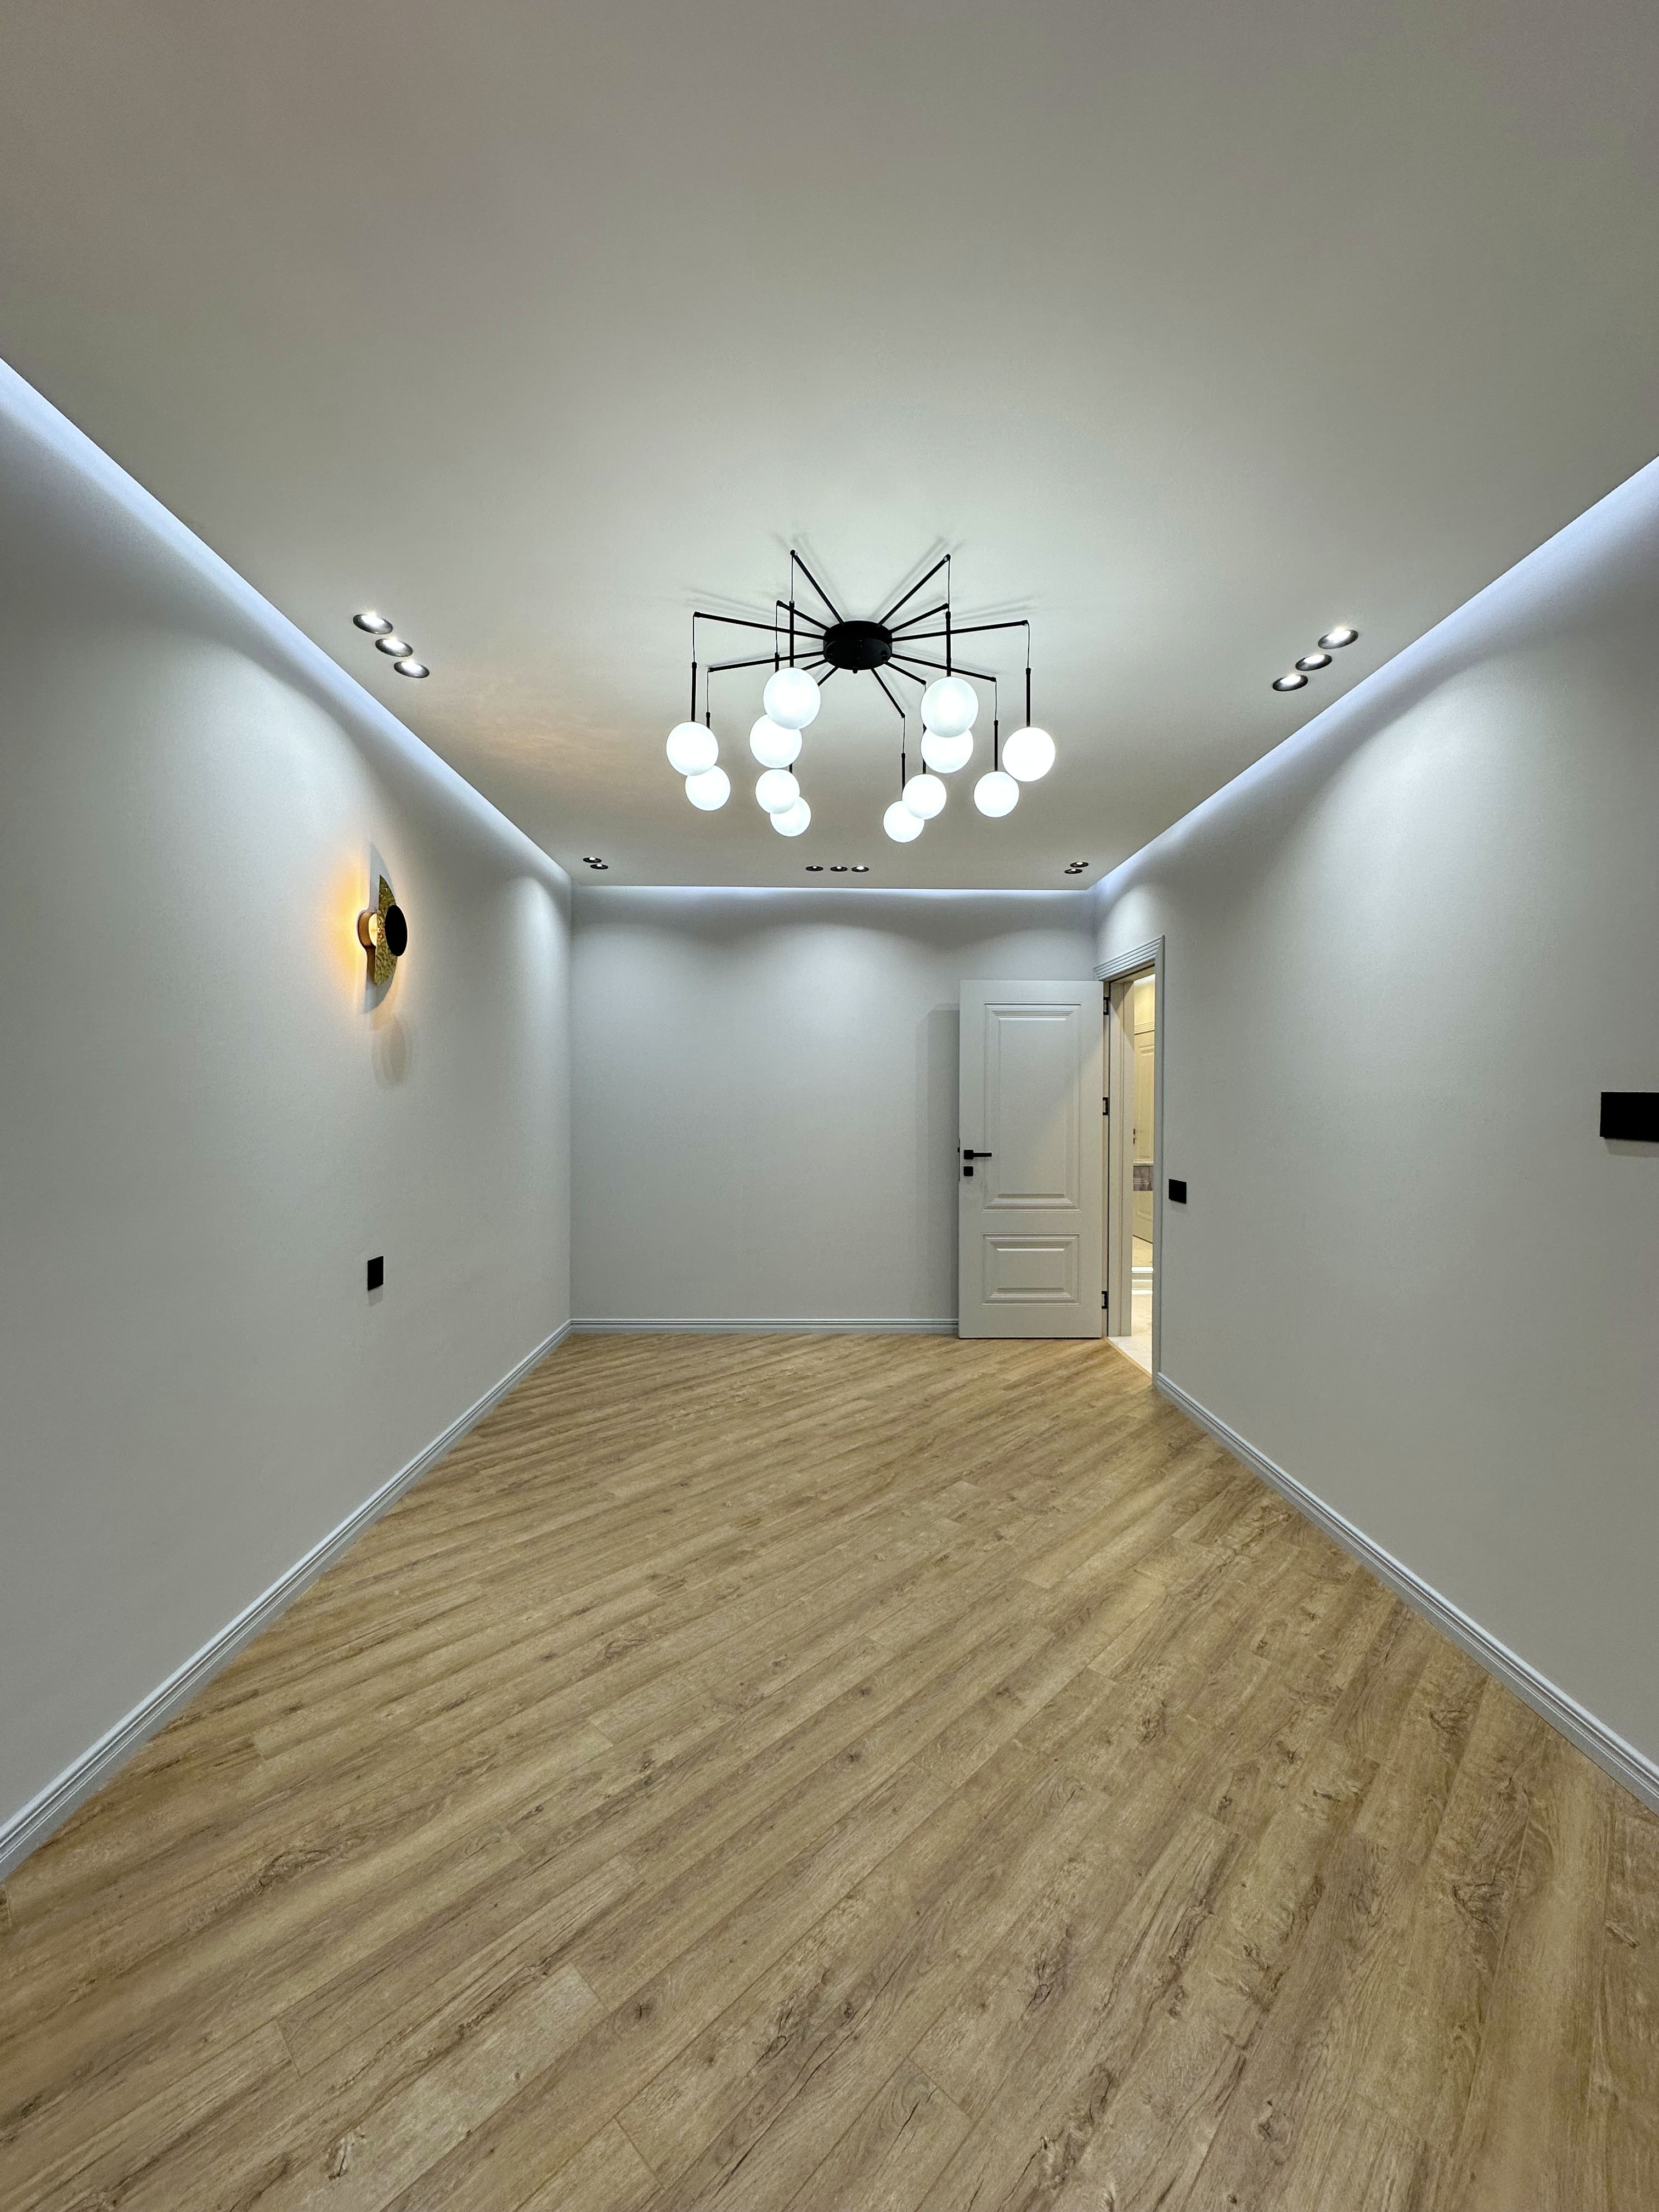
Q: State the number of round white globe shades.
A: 12